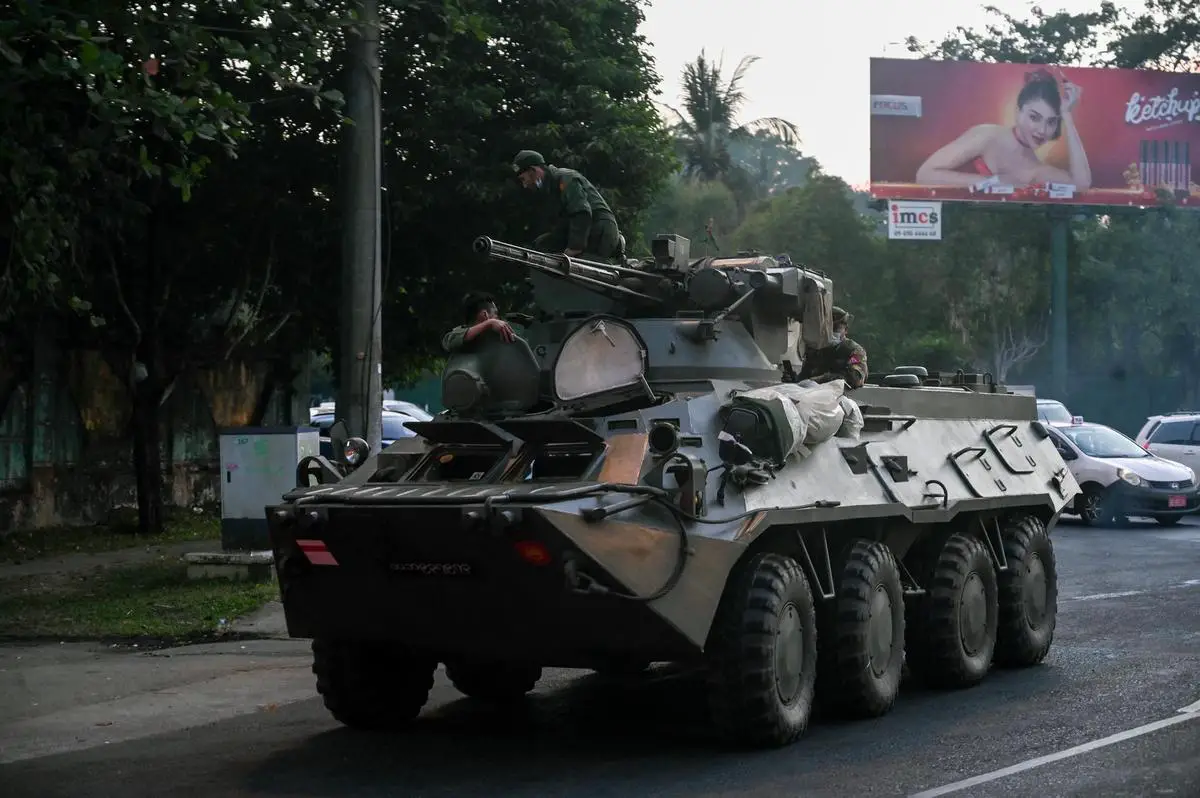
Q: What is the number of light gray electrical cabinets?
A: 1